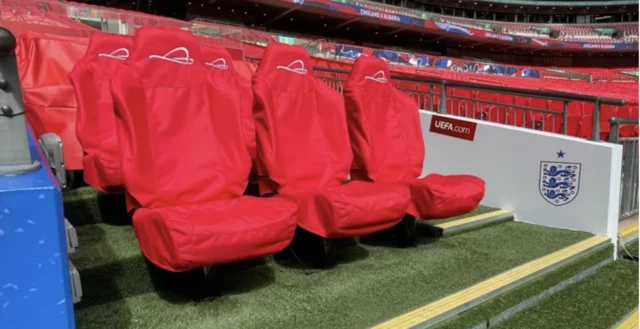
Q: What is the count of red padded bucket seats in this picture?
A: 5